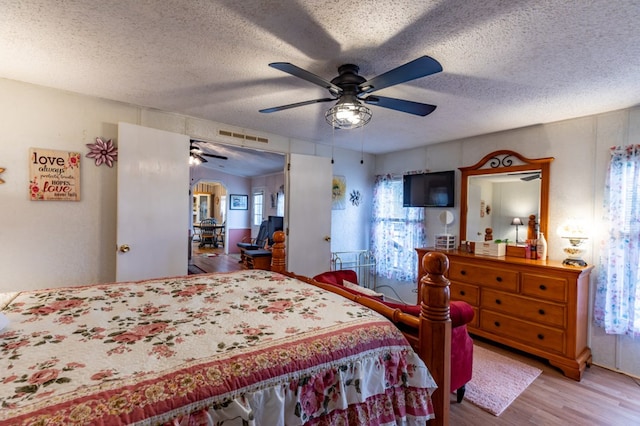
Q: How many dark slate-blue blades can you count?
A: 4